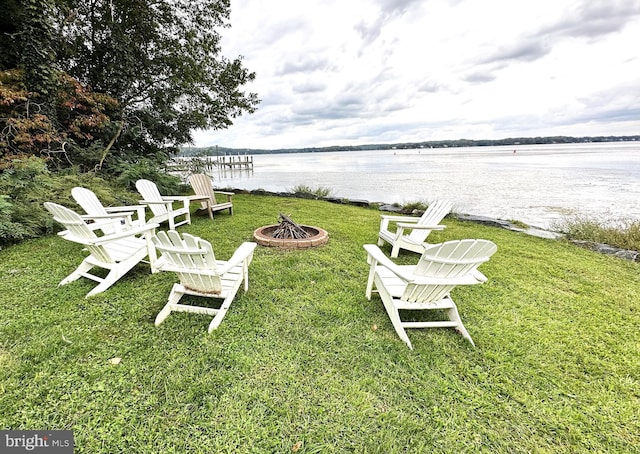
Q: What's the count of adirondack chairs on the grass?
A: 7